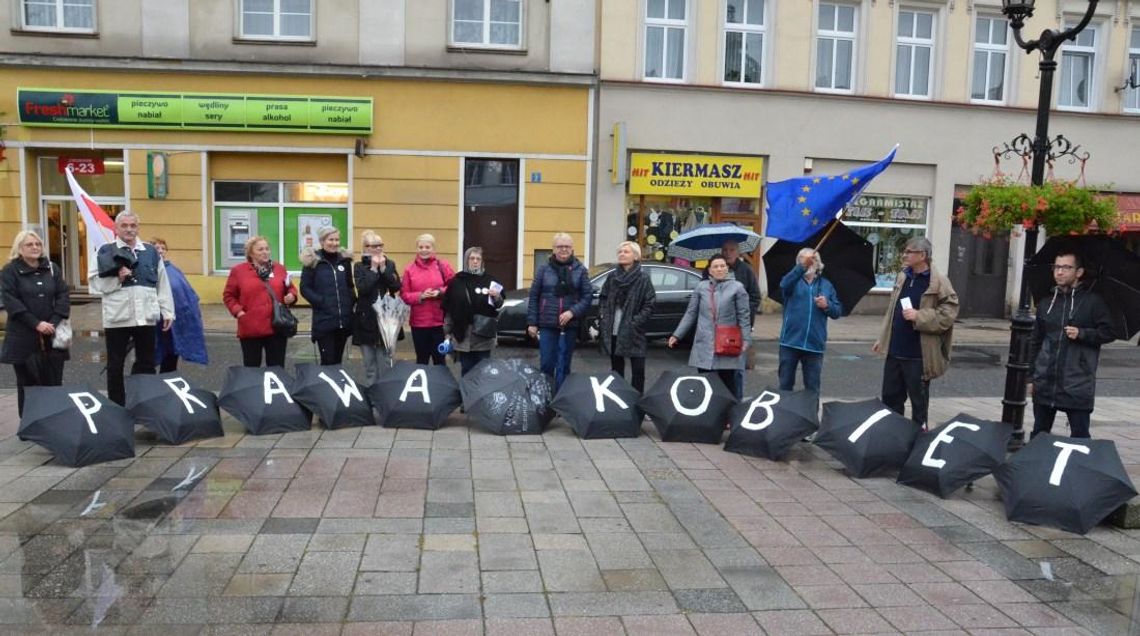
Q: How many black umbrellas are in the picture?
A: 14